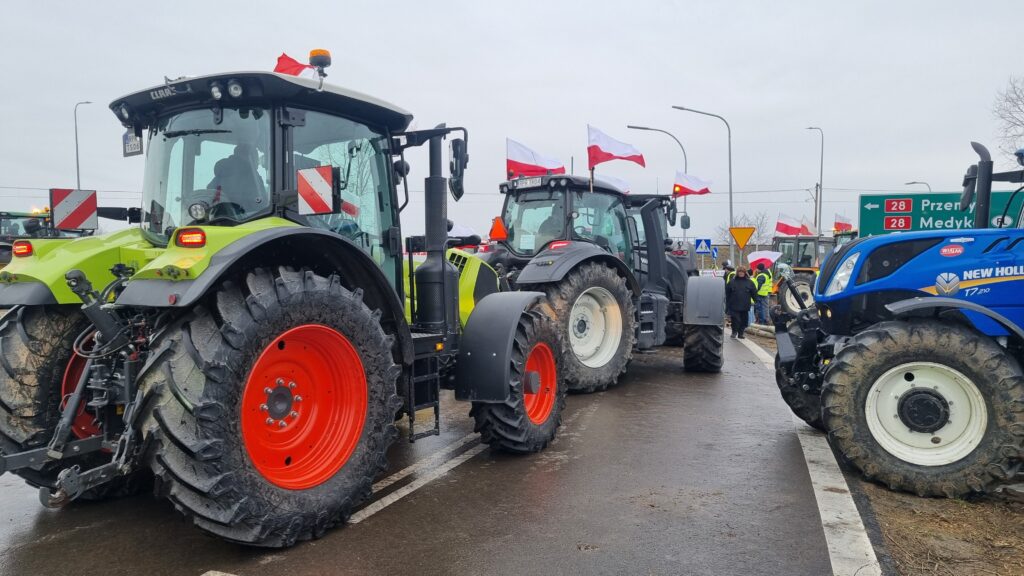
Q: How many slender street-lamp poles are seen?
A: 5